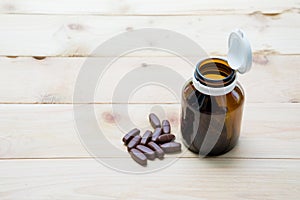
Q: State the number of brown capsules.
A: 11